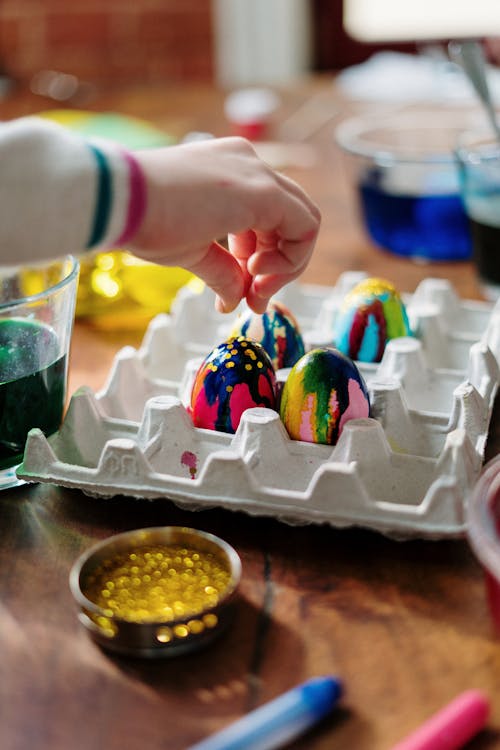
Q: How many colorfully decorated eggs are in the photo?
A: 4